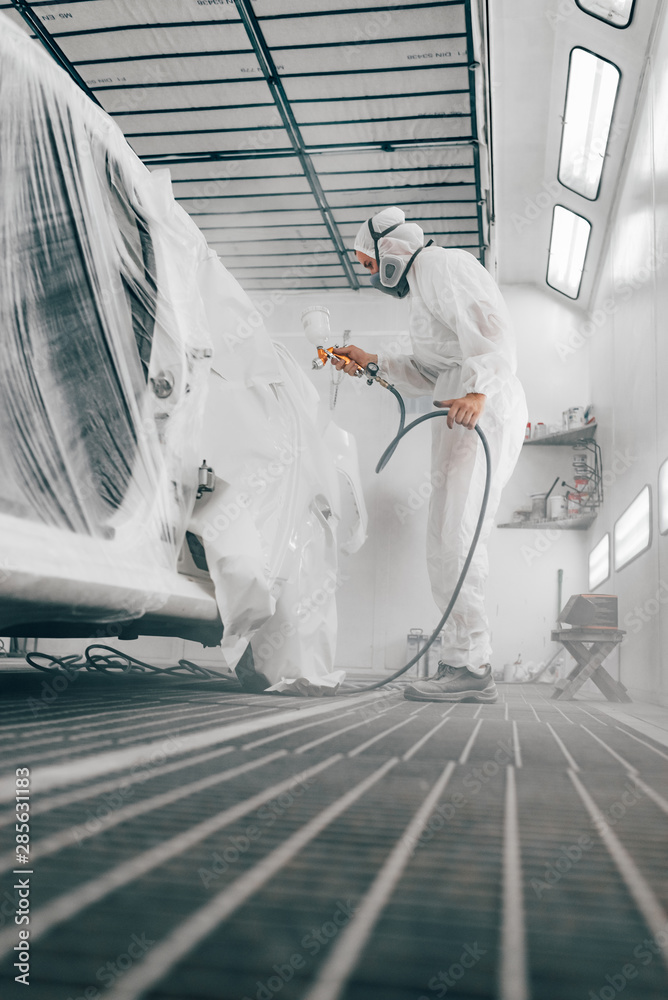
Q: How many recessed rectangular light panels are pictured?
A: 6